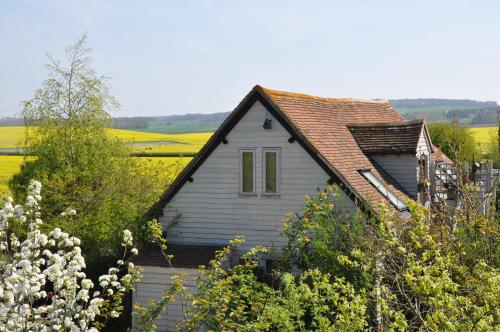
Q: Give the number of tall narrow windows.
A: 2